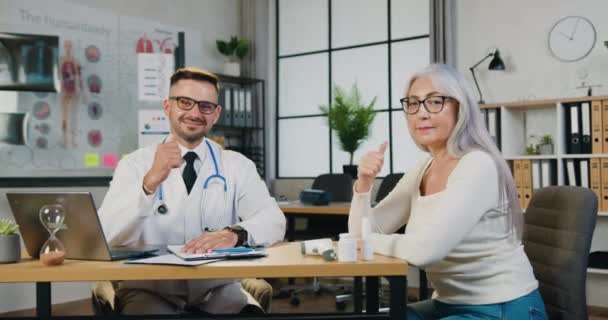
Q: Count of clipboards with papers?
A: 2